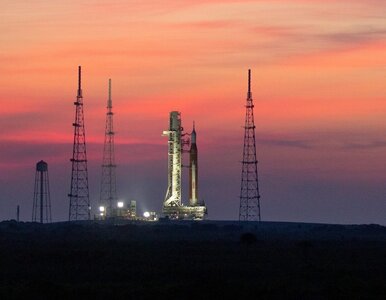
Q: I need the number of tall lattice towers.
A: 3